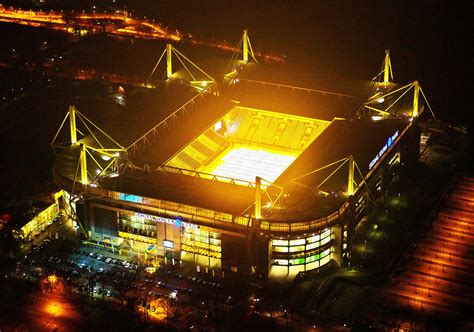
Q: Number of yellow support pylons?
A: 8